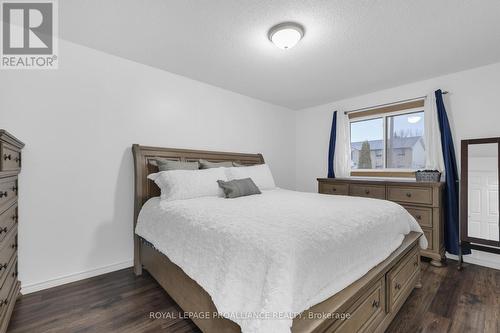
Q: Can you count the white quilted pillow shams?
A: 2